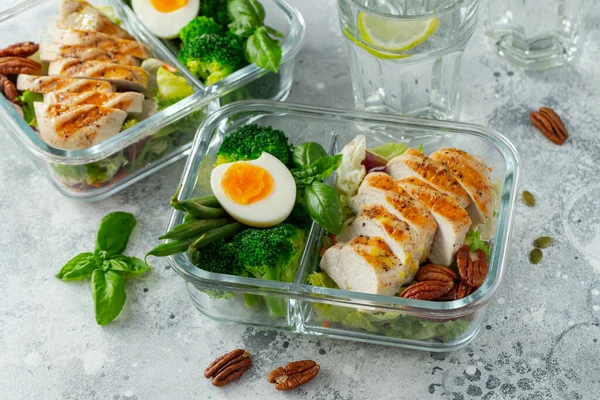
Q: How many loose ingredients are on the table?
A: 7